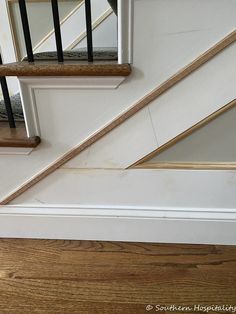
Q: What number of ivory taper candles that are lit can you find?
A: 0